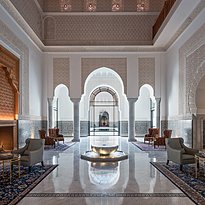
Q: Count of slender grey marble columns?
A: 4